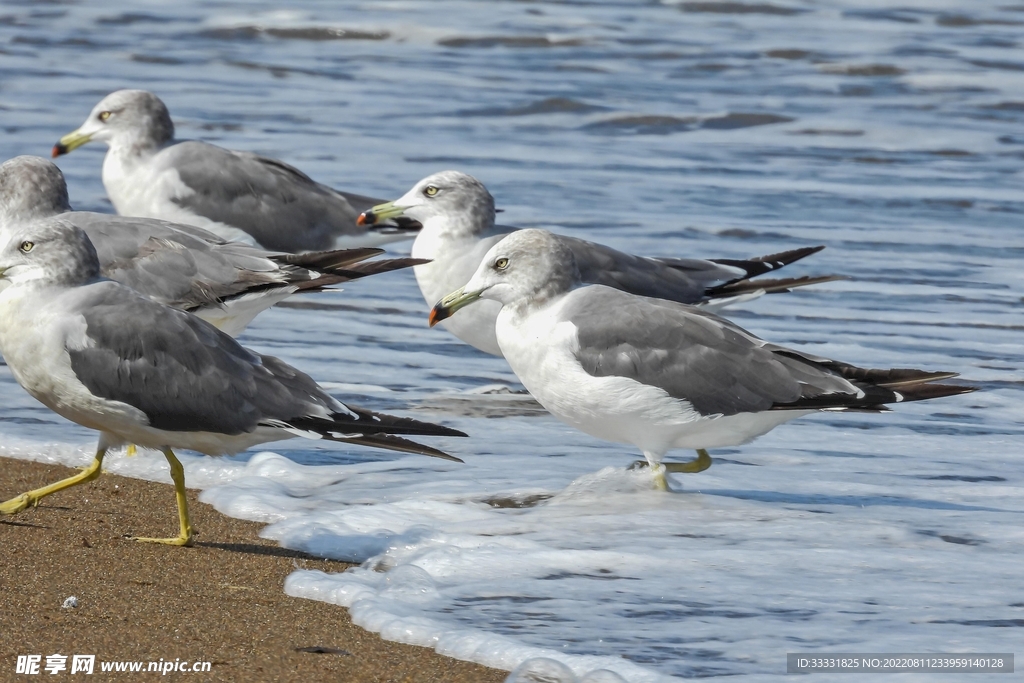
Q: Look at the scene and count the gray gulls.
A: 5